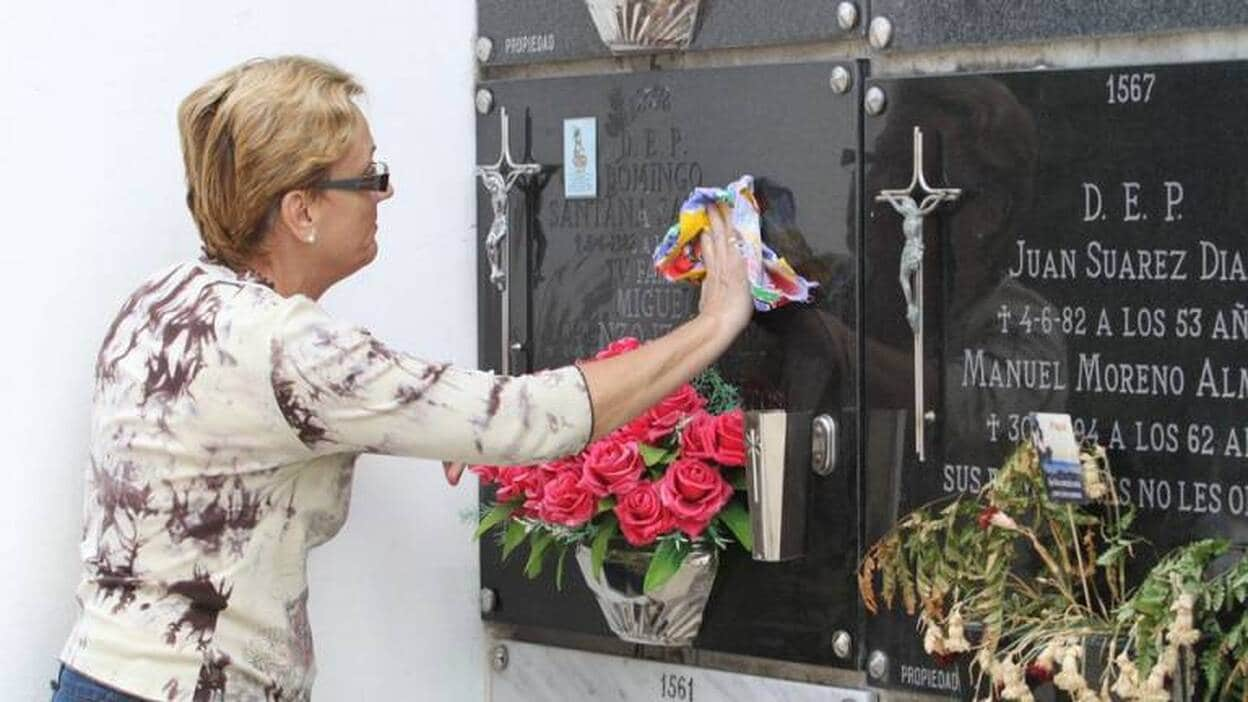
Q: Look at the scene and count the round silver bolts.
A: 10